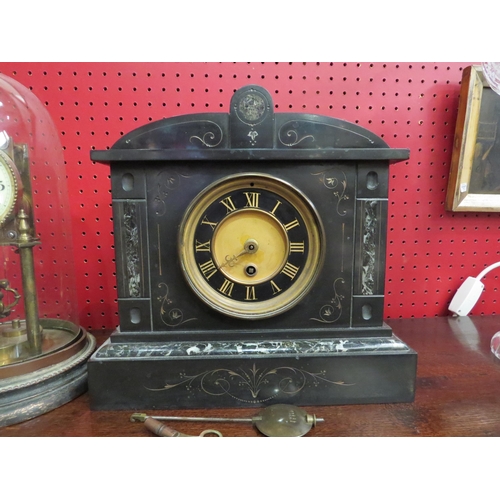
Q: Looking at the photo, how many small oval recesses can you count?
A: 4